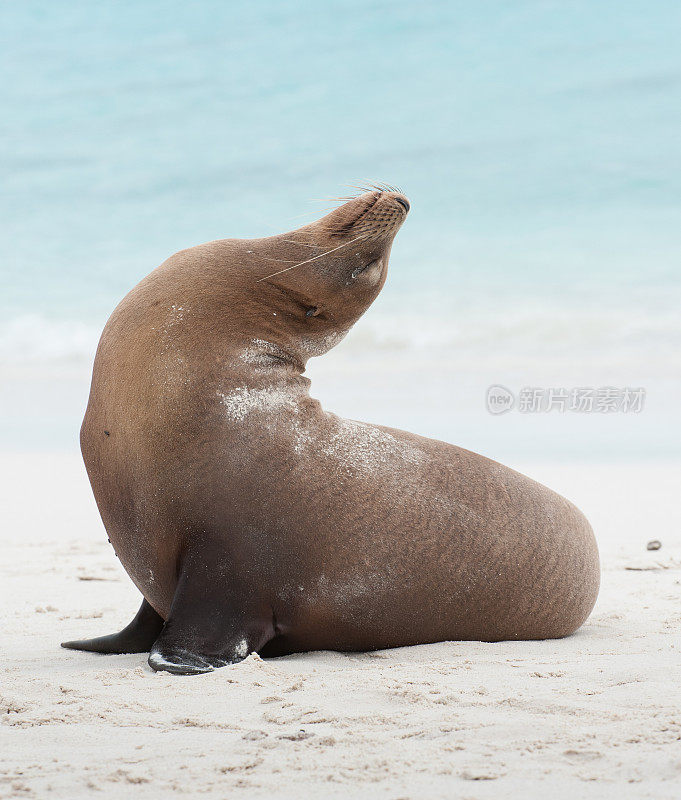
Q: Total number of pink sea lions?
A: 0